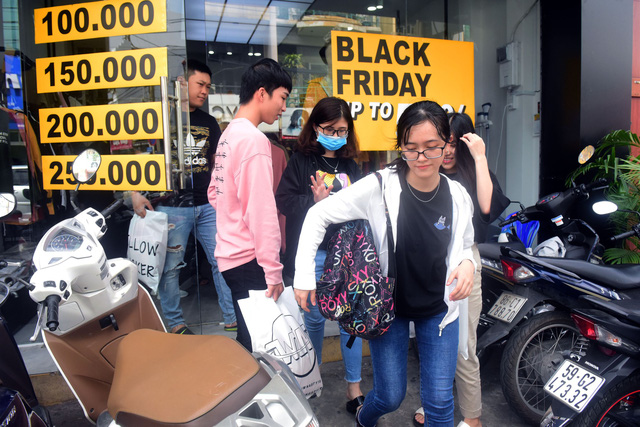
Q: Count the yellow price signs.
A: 4